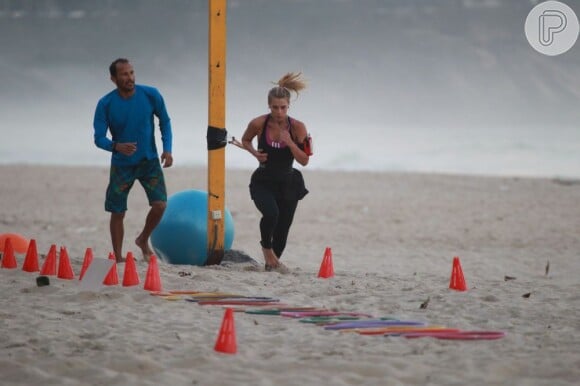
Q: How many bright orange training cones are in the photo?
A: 11